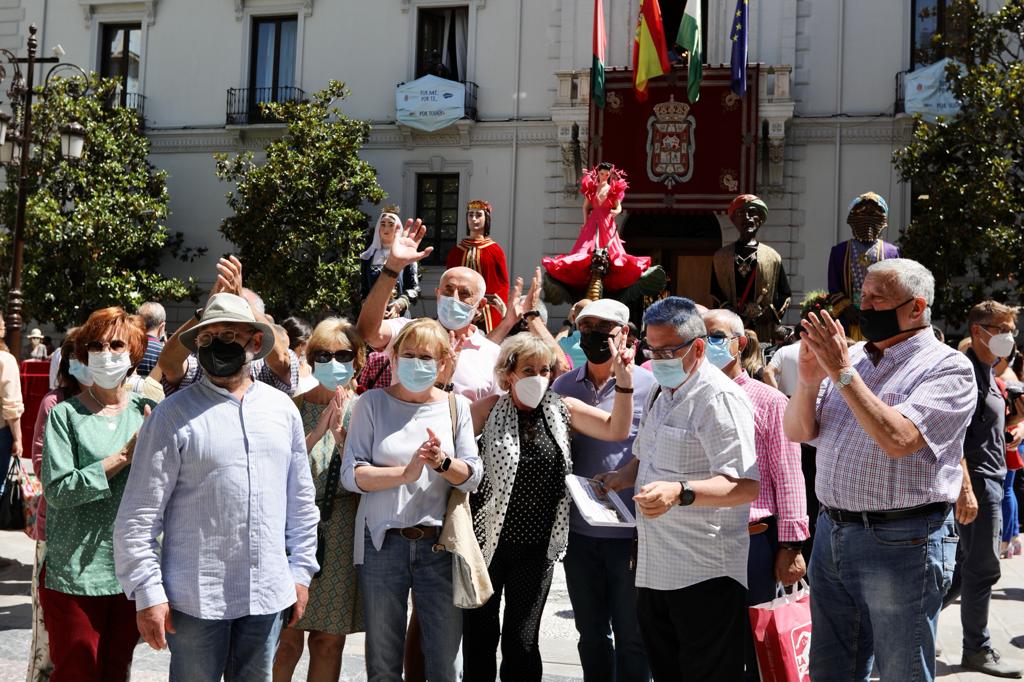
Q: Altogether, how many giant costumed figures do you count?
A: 5